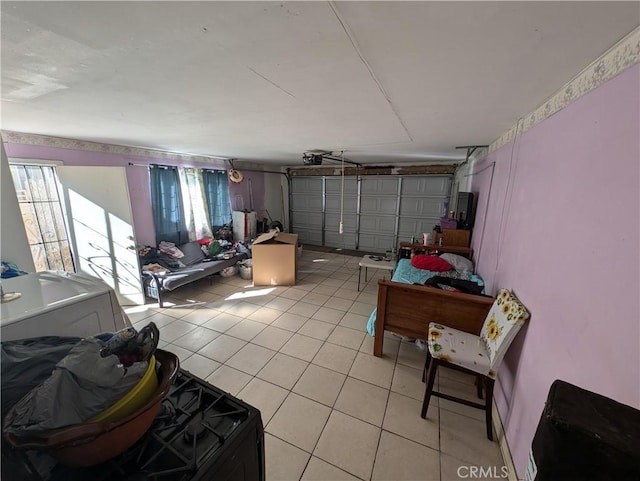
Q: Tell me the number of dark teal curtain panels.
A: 2